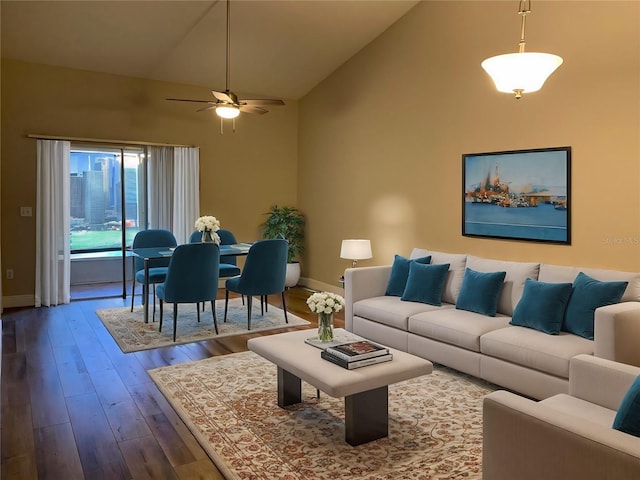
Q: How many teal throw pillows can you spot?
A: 6